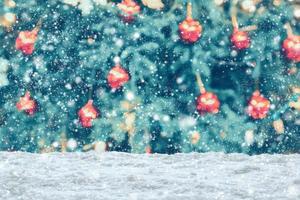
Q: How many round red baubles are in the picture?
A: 10